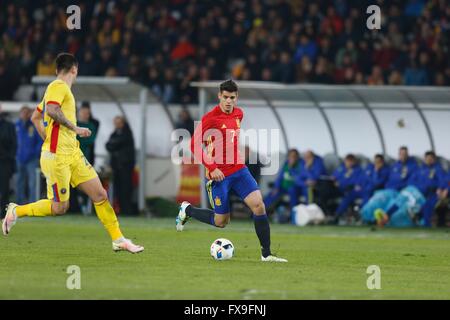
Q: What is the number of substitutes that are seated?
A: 6